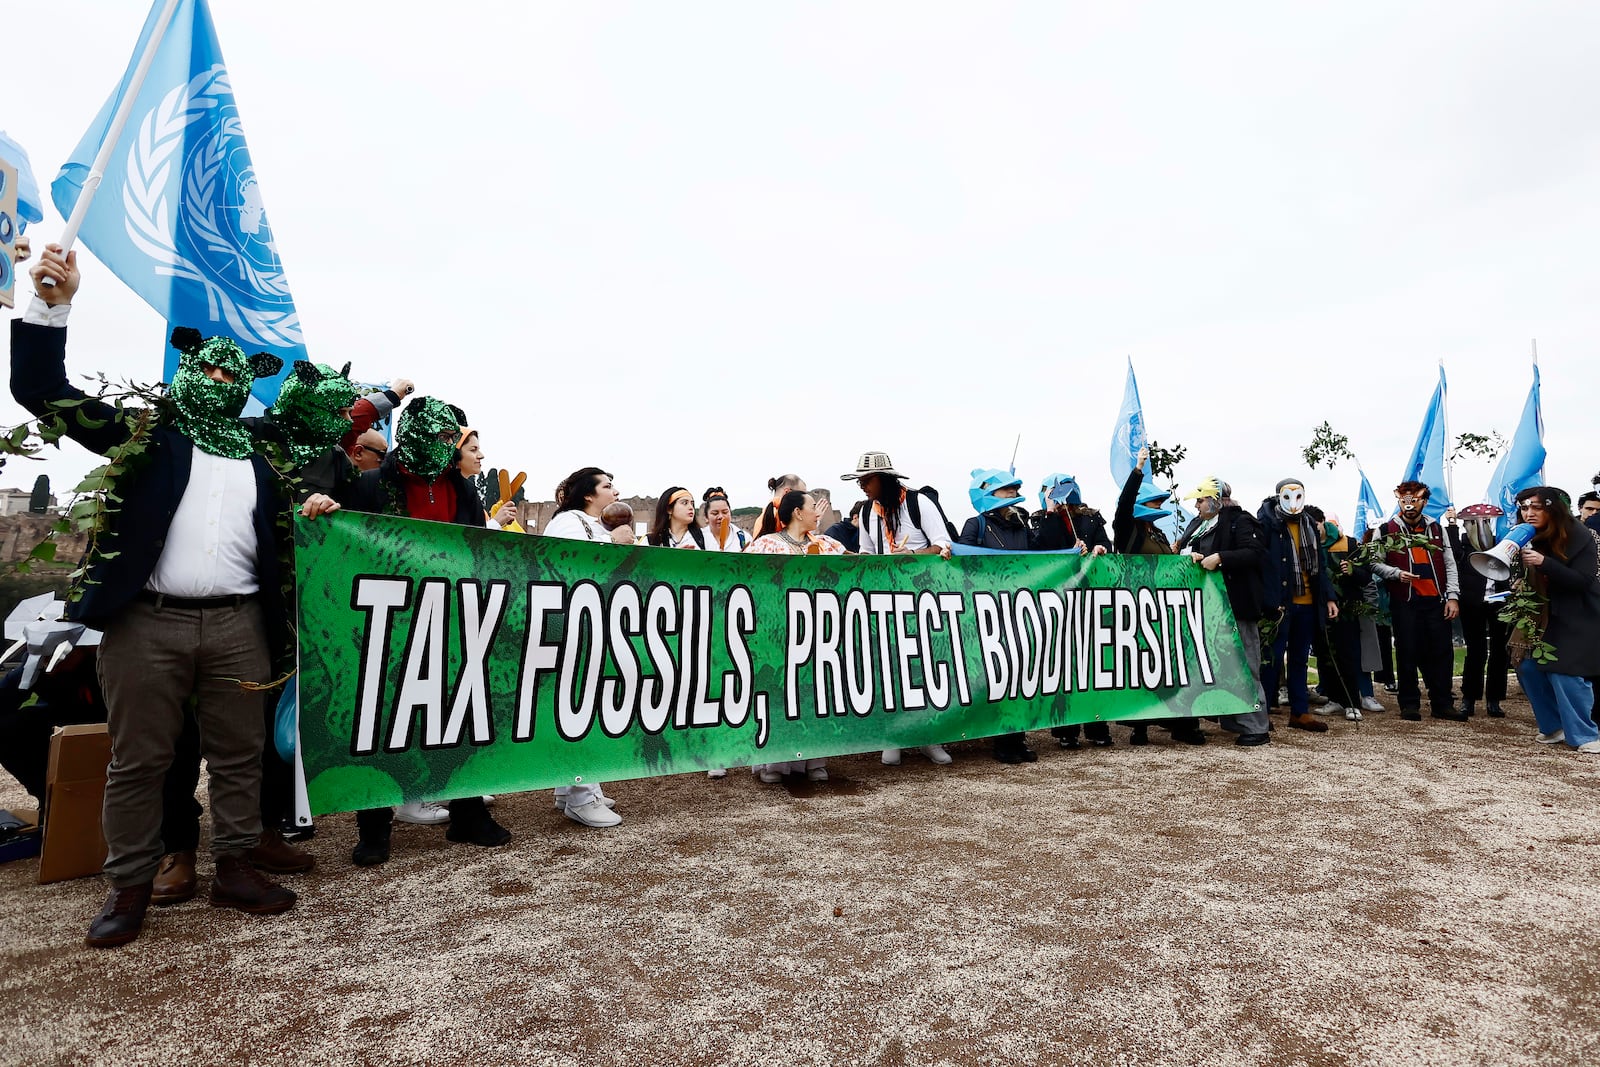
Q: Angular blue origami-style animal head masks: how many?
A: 3